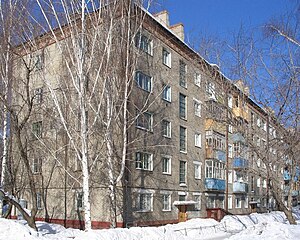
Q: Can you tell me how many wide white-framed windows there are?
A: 5